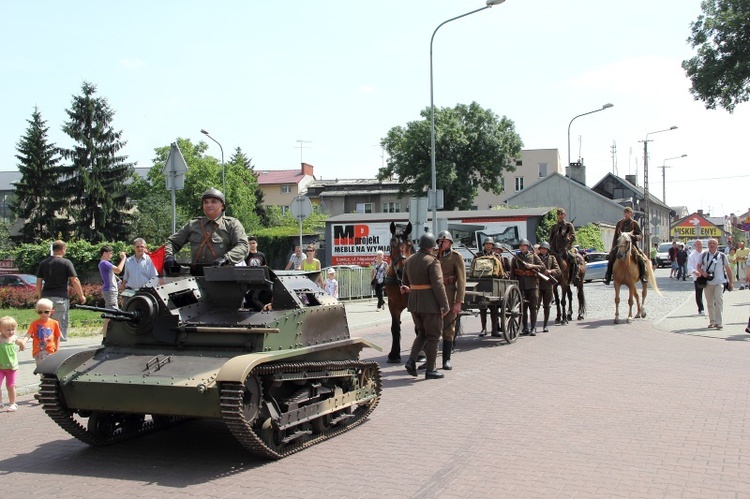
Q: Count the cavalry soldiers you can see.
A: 2